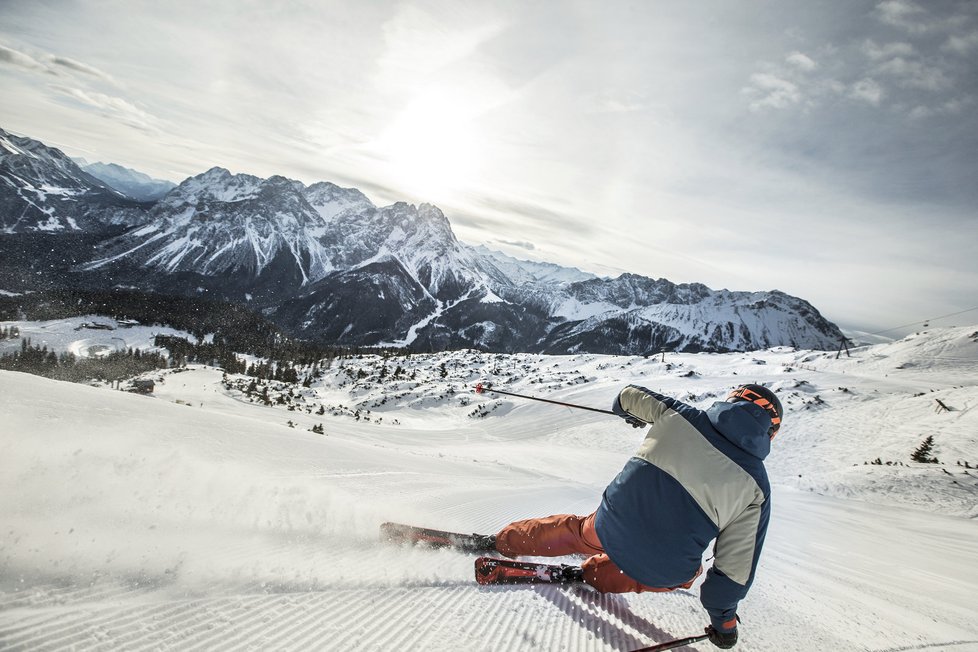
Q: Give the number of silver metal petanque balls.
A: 0